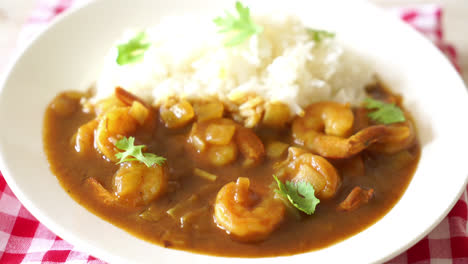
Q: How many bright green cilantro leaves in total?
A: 6